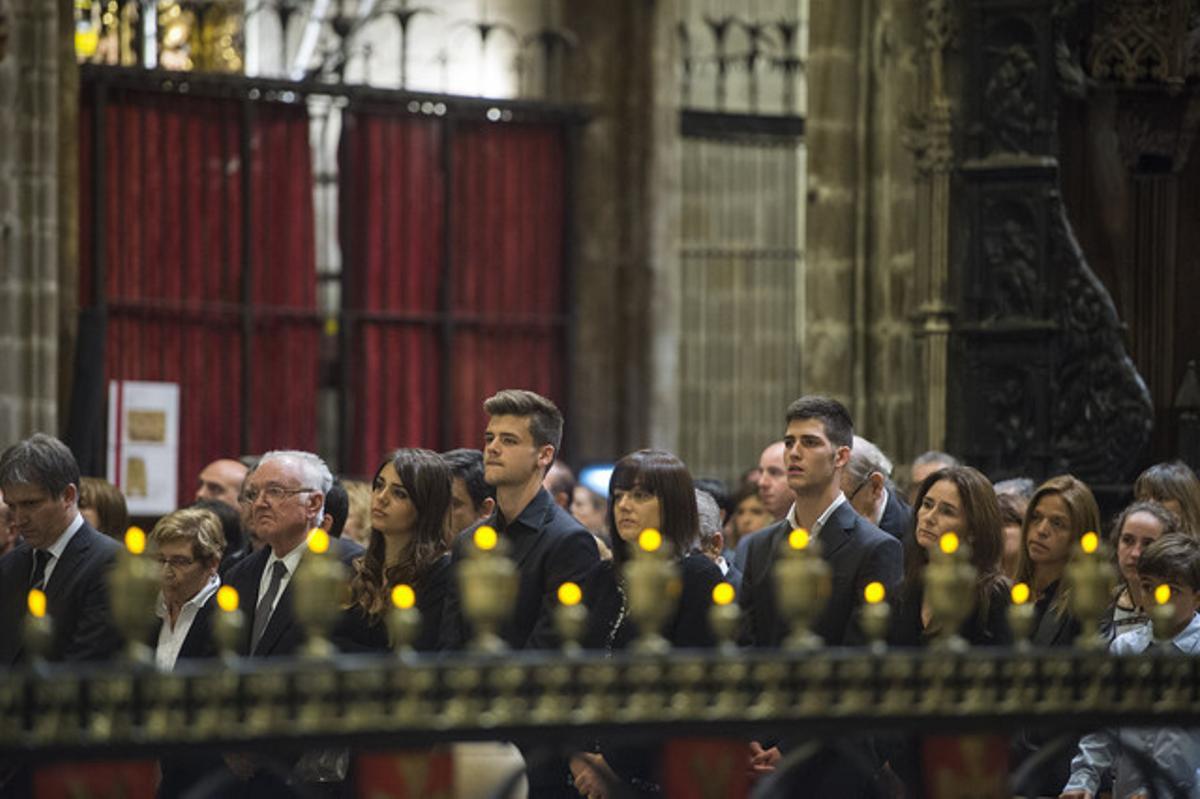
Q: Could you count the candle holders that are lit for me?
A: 15